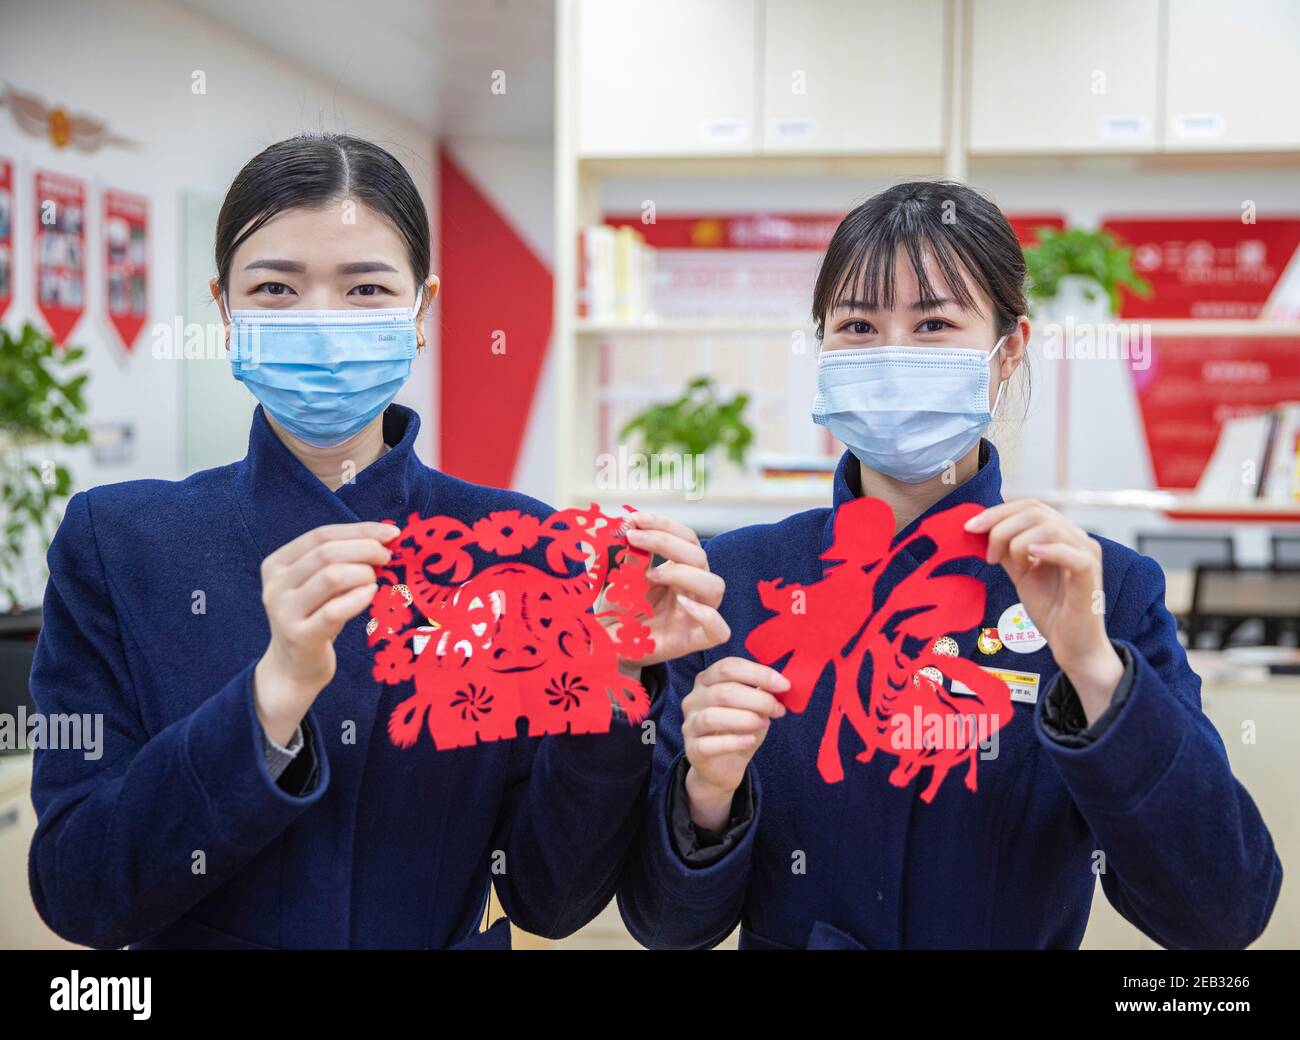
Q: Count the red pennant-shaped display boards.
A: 3